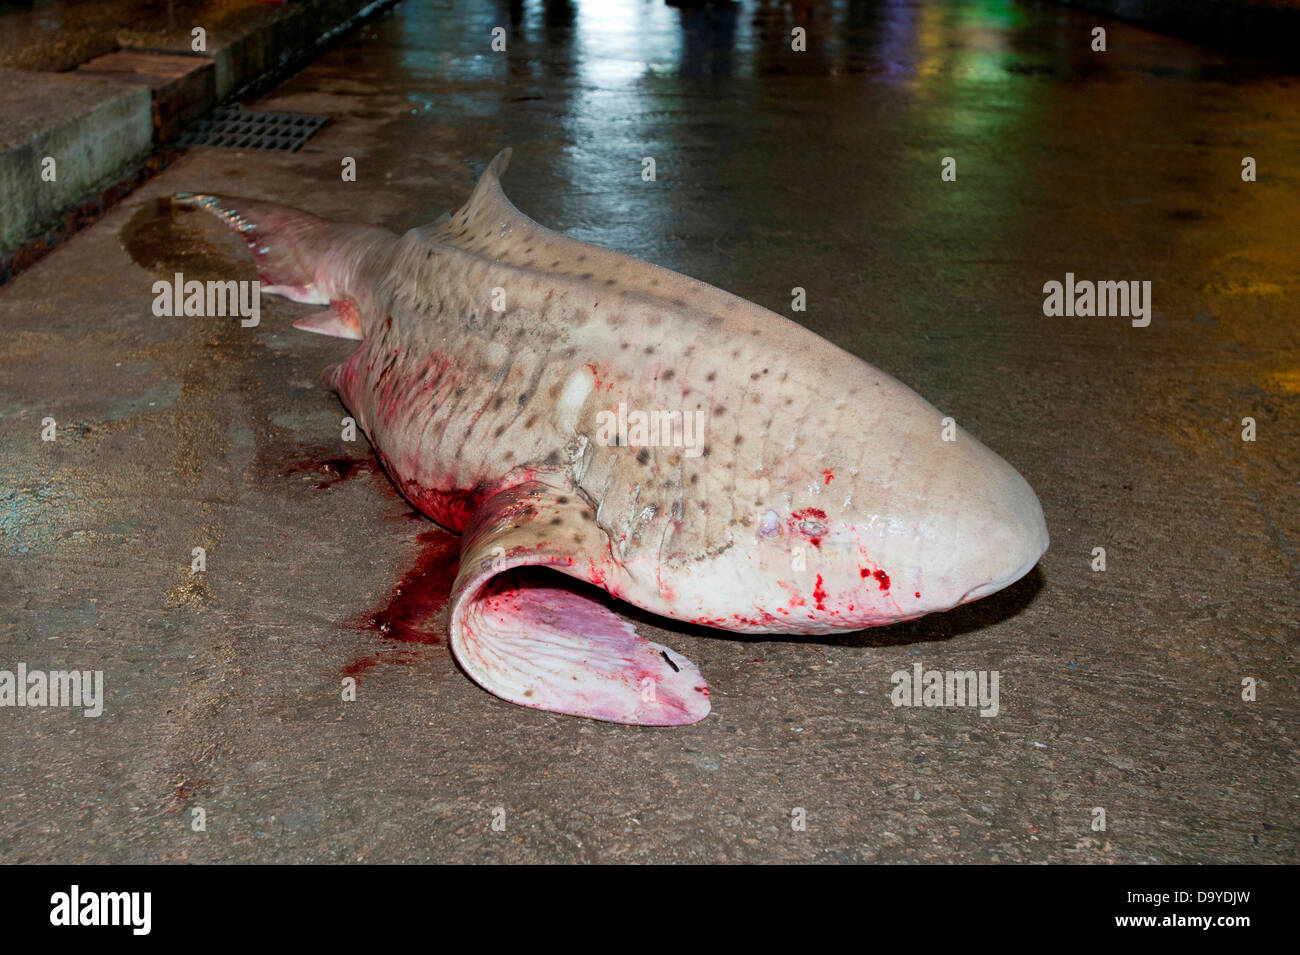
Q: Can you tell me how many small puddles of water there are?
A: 1